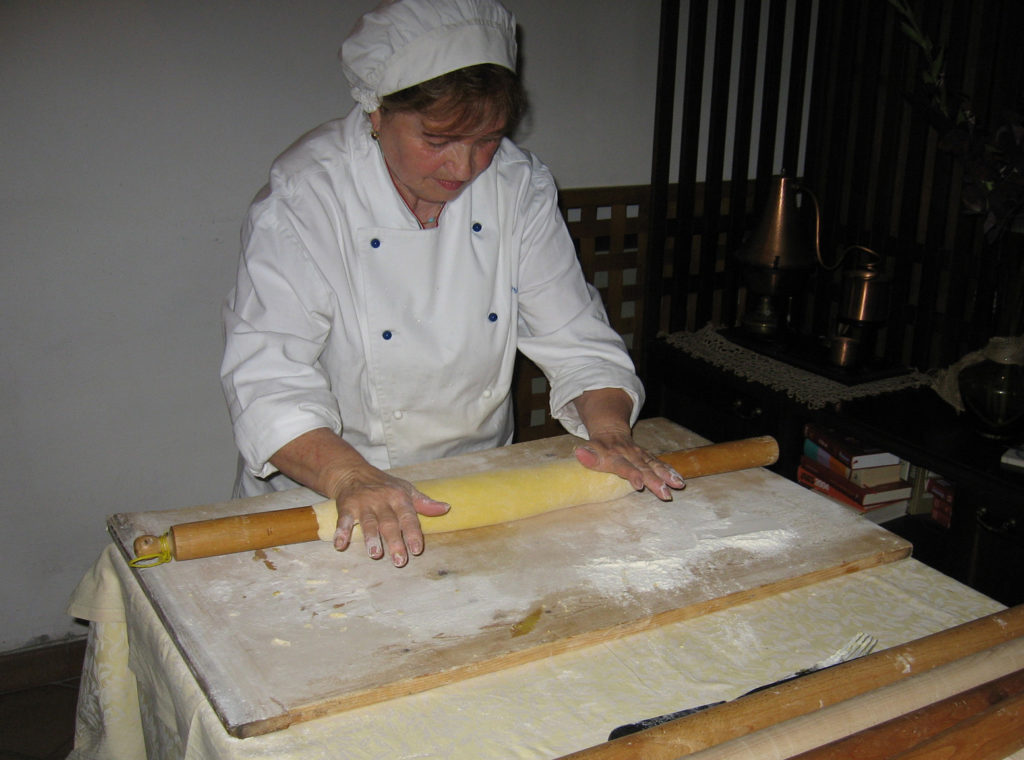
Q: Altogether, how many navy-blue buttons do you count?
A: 4